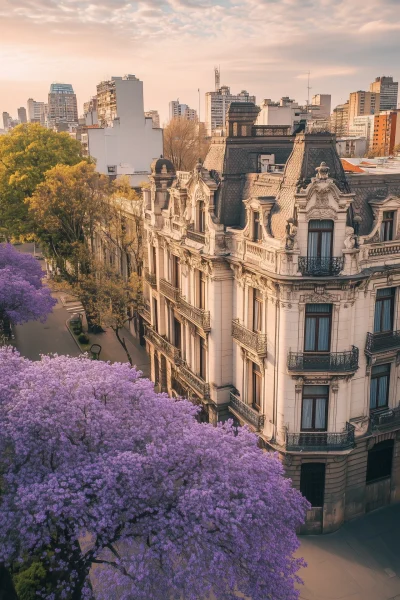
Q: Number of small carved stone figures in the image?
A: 2